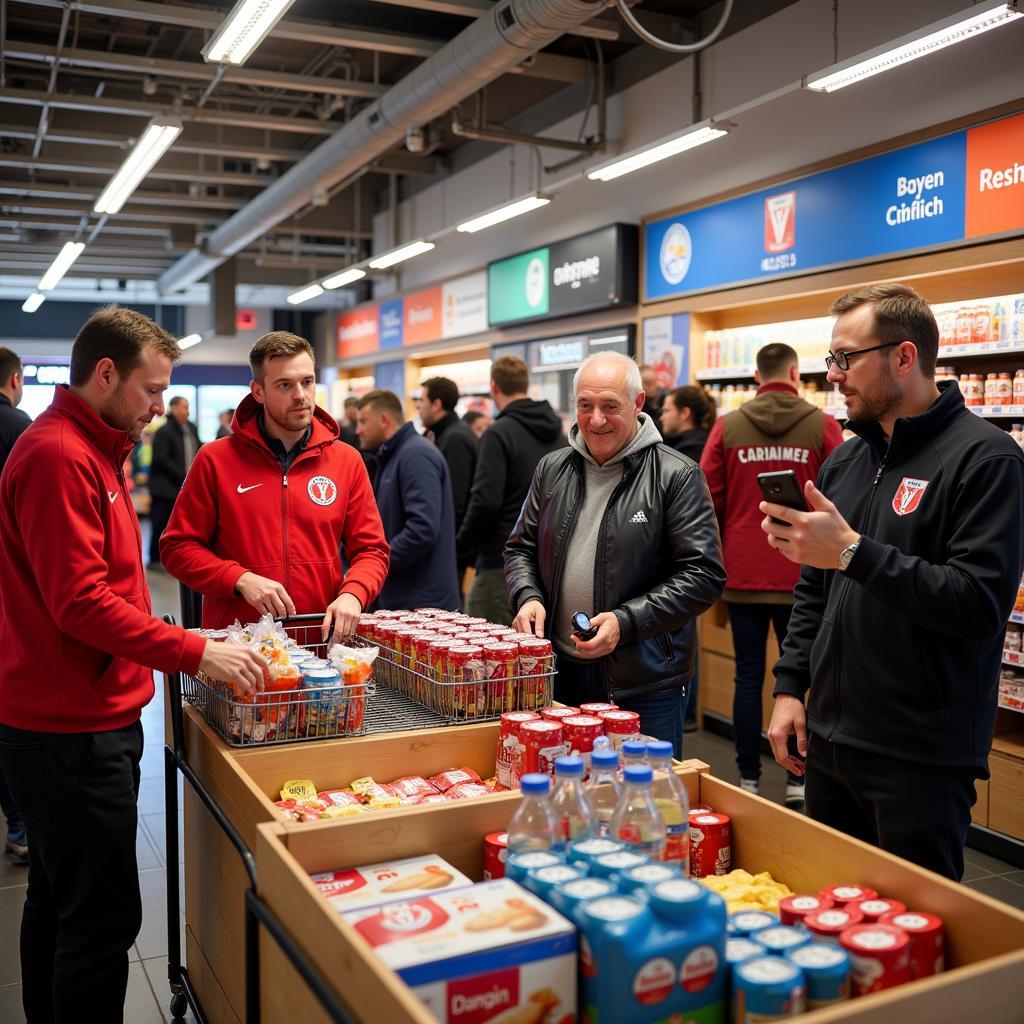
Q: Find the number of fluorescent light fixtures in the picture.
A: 11